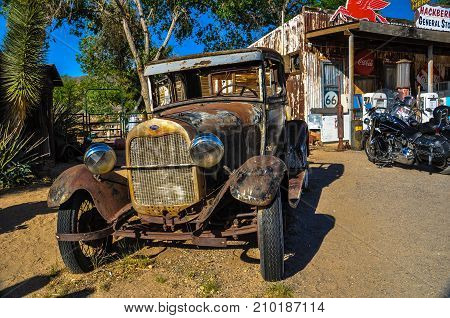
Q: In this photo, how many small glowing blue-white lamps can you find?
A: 0